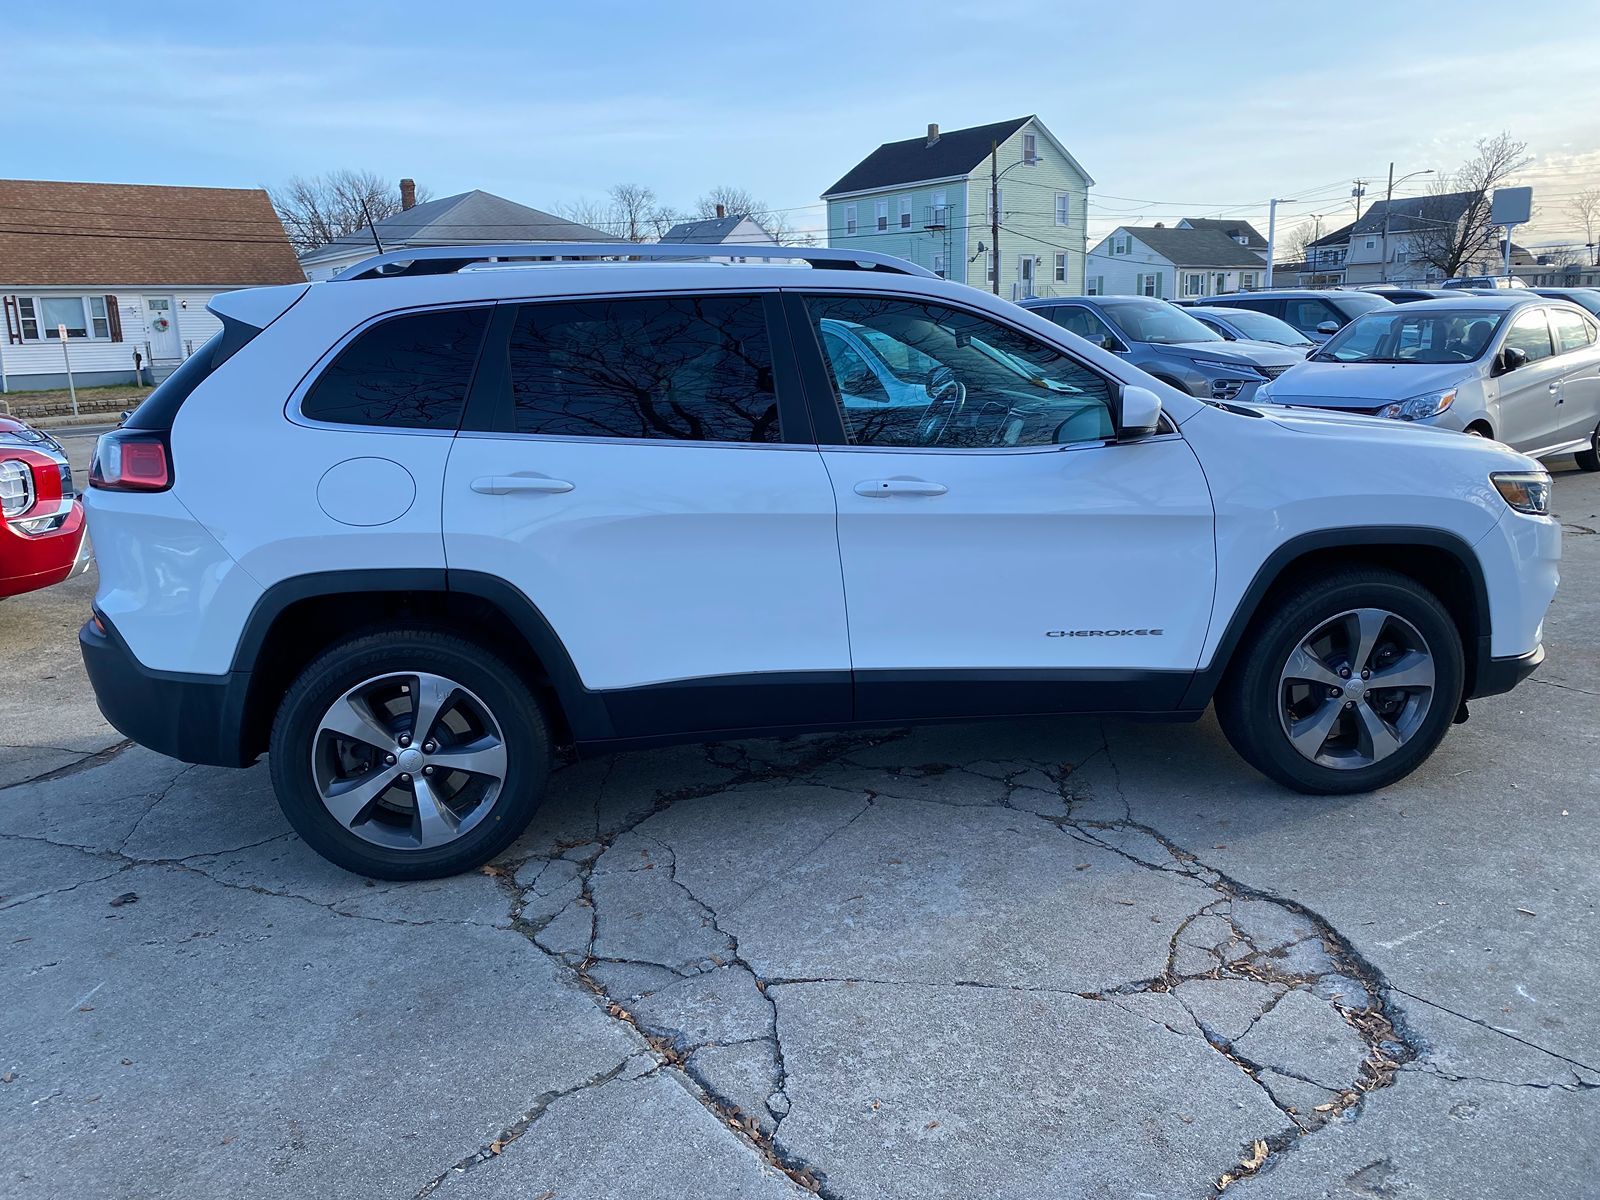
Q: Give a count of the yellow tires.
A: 0